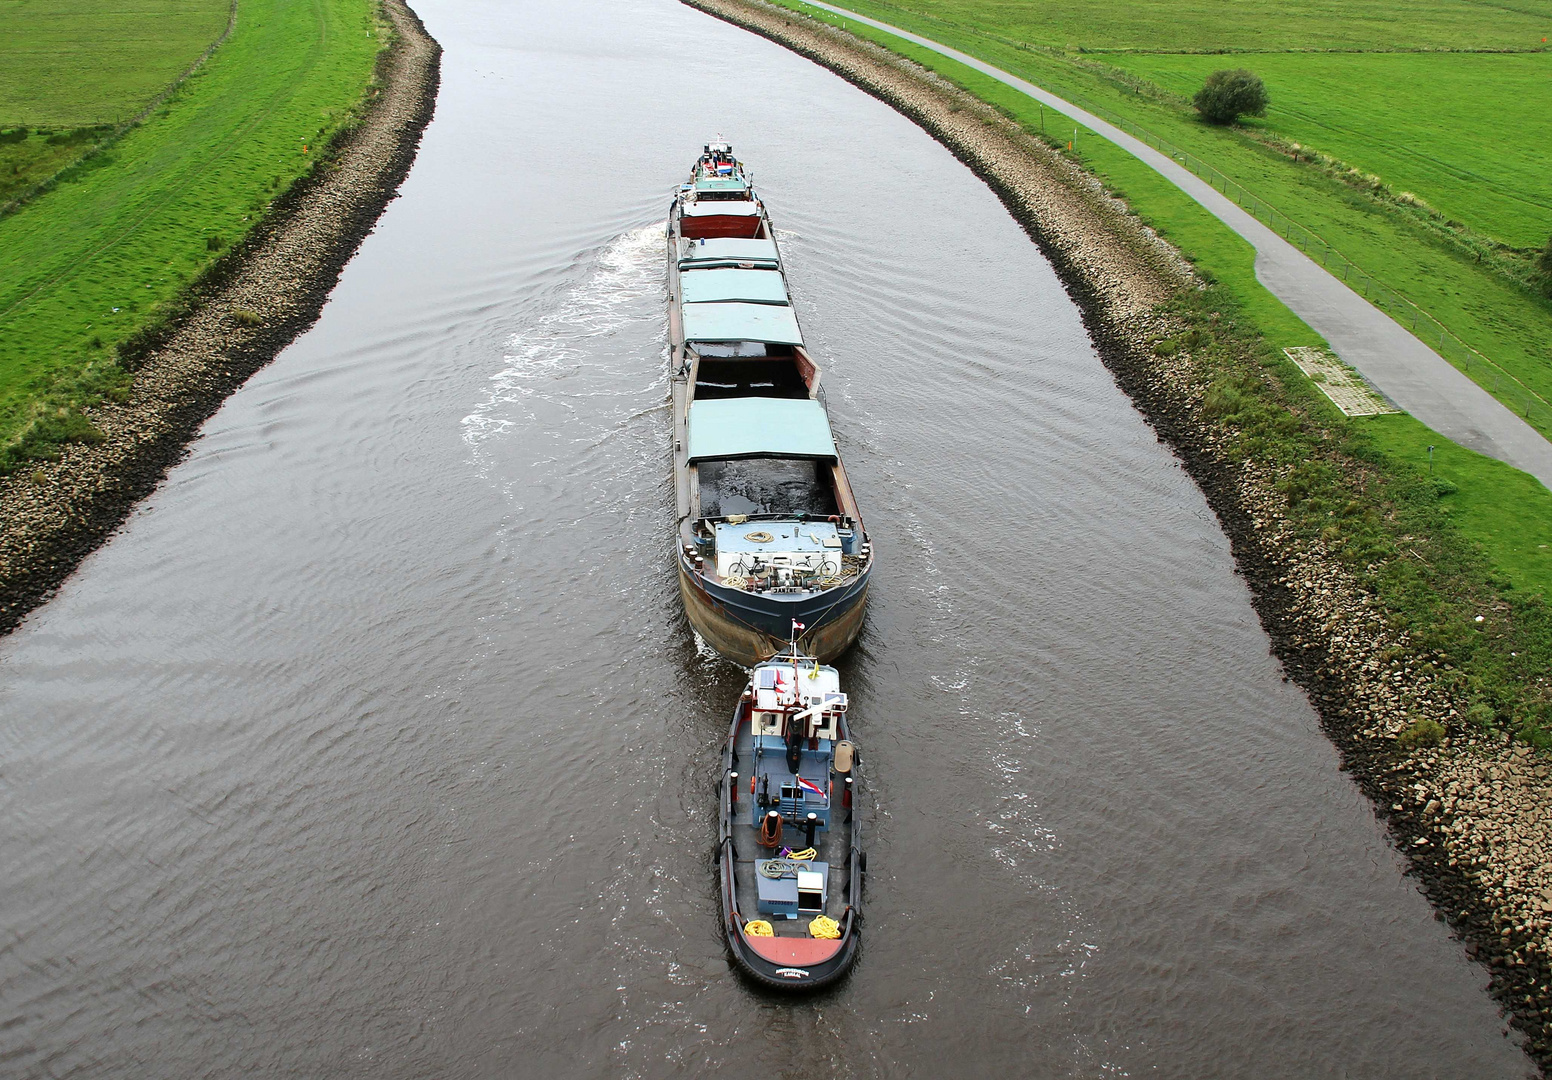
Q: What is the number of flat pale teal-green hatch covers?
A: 4